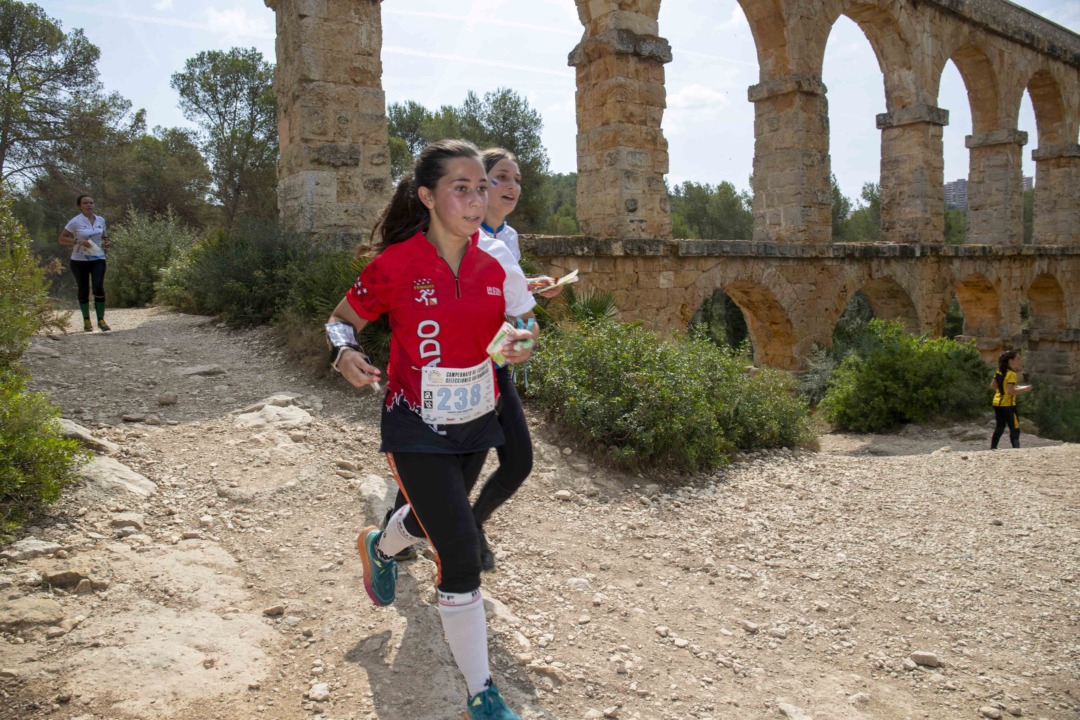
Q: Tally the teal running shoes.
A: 2